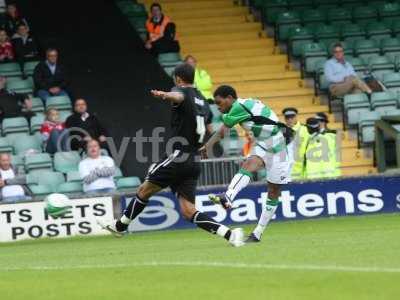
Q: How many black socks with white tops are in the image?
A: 2